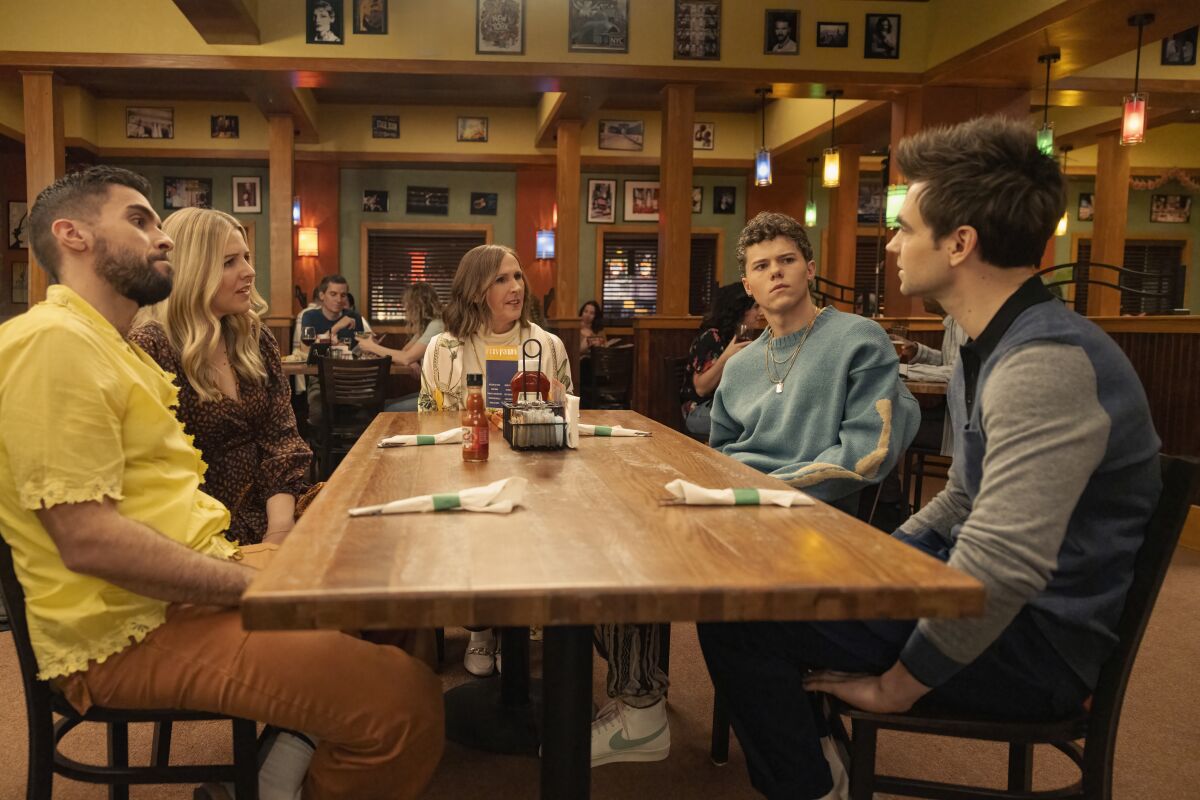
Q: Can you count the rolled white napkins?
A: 4